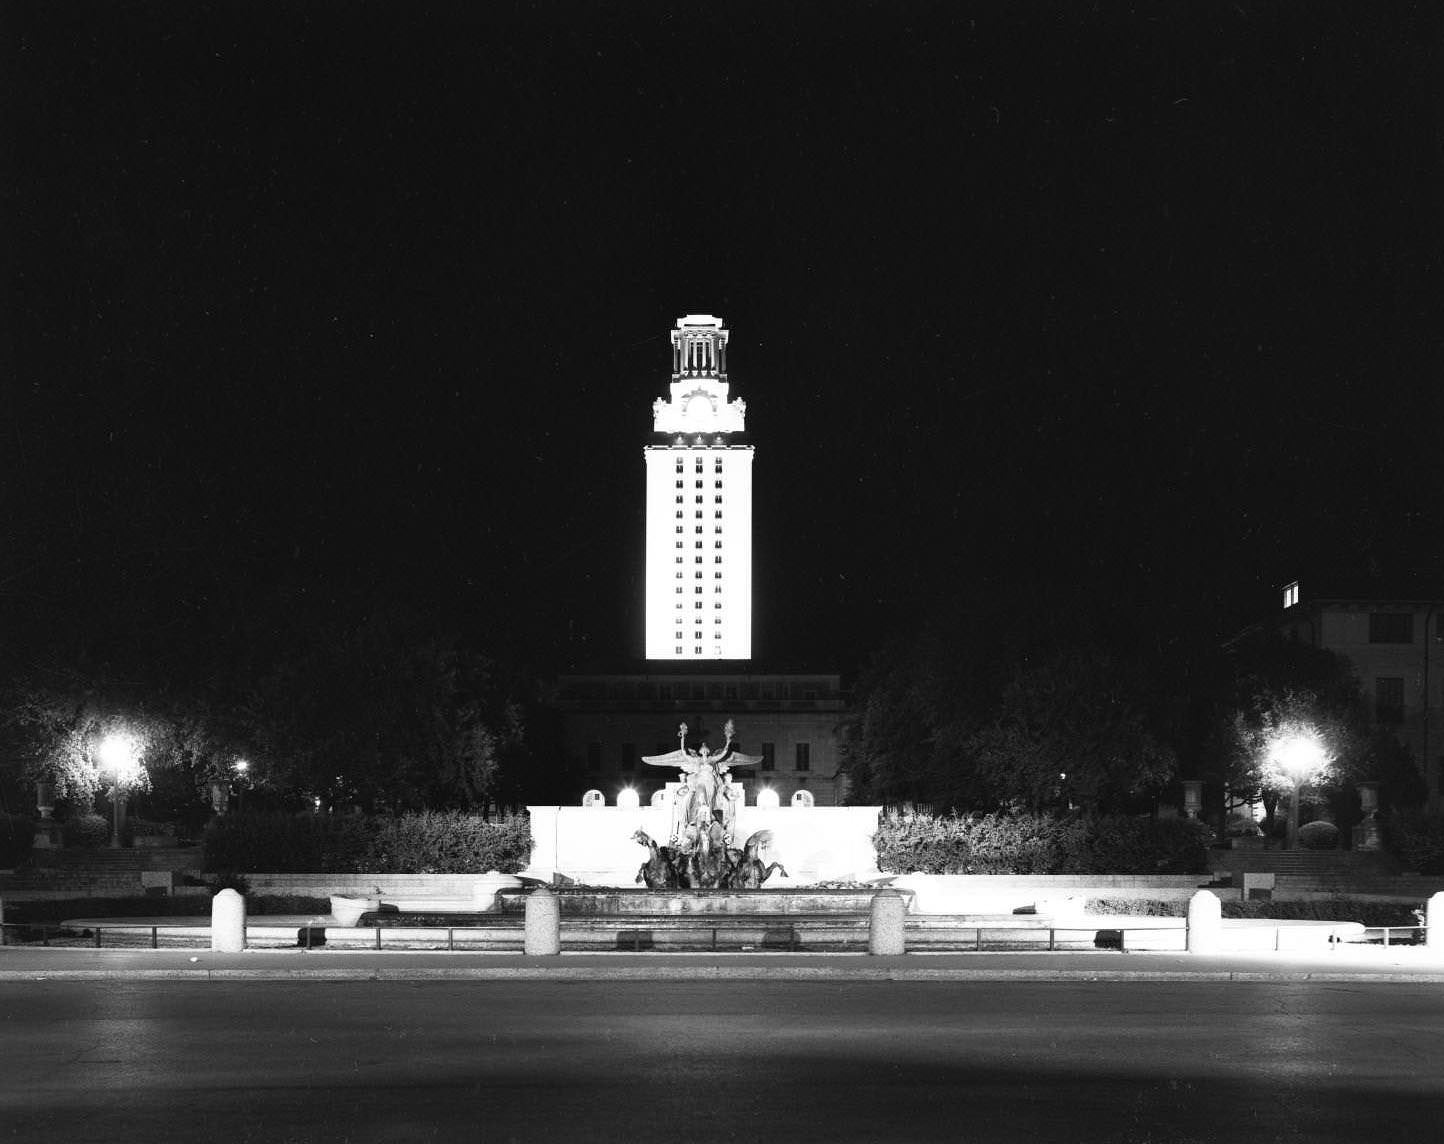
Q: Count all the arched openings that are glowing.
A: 5